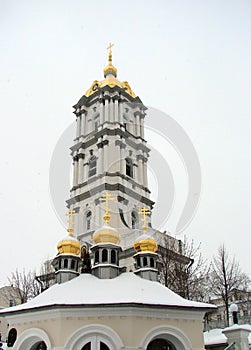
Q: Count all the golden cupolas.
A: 4